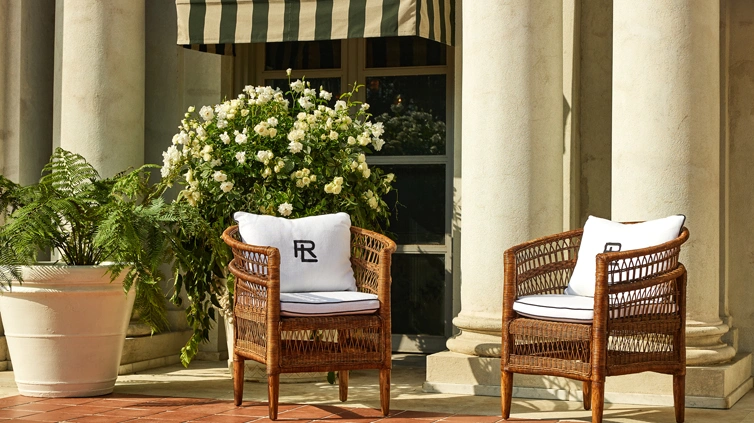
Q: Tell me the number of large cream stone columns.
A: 3